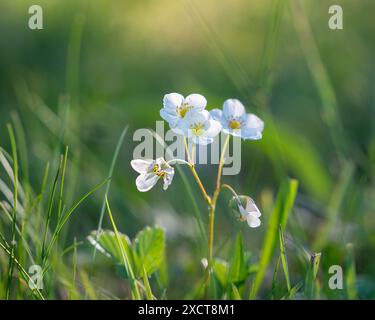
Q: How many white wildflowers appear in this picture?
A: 5